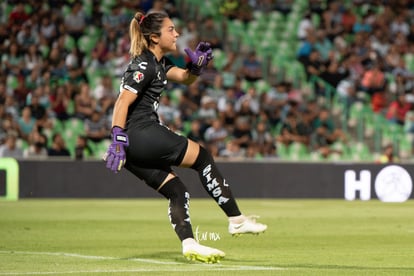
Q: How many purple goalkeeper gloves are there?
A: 2